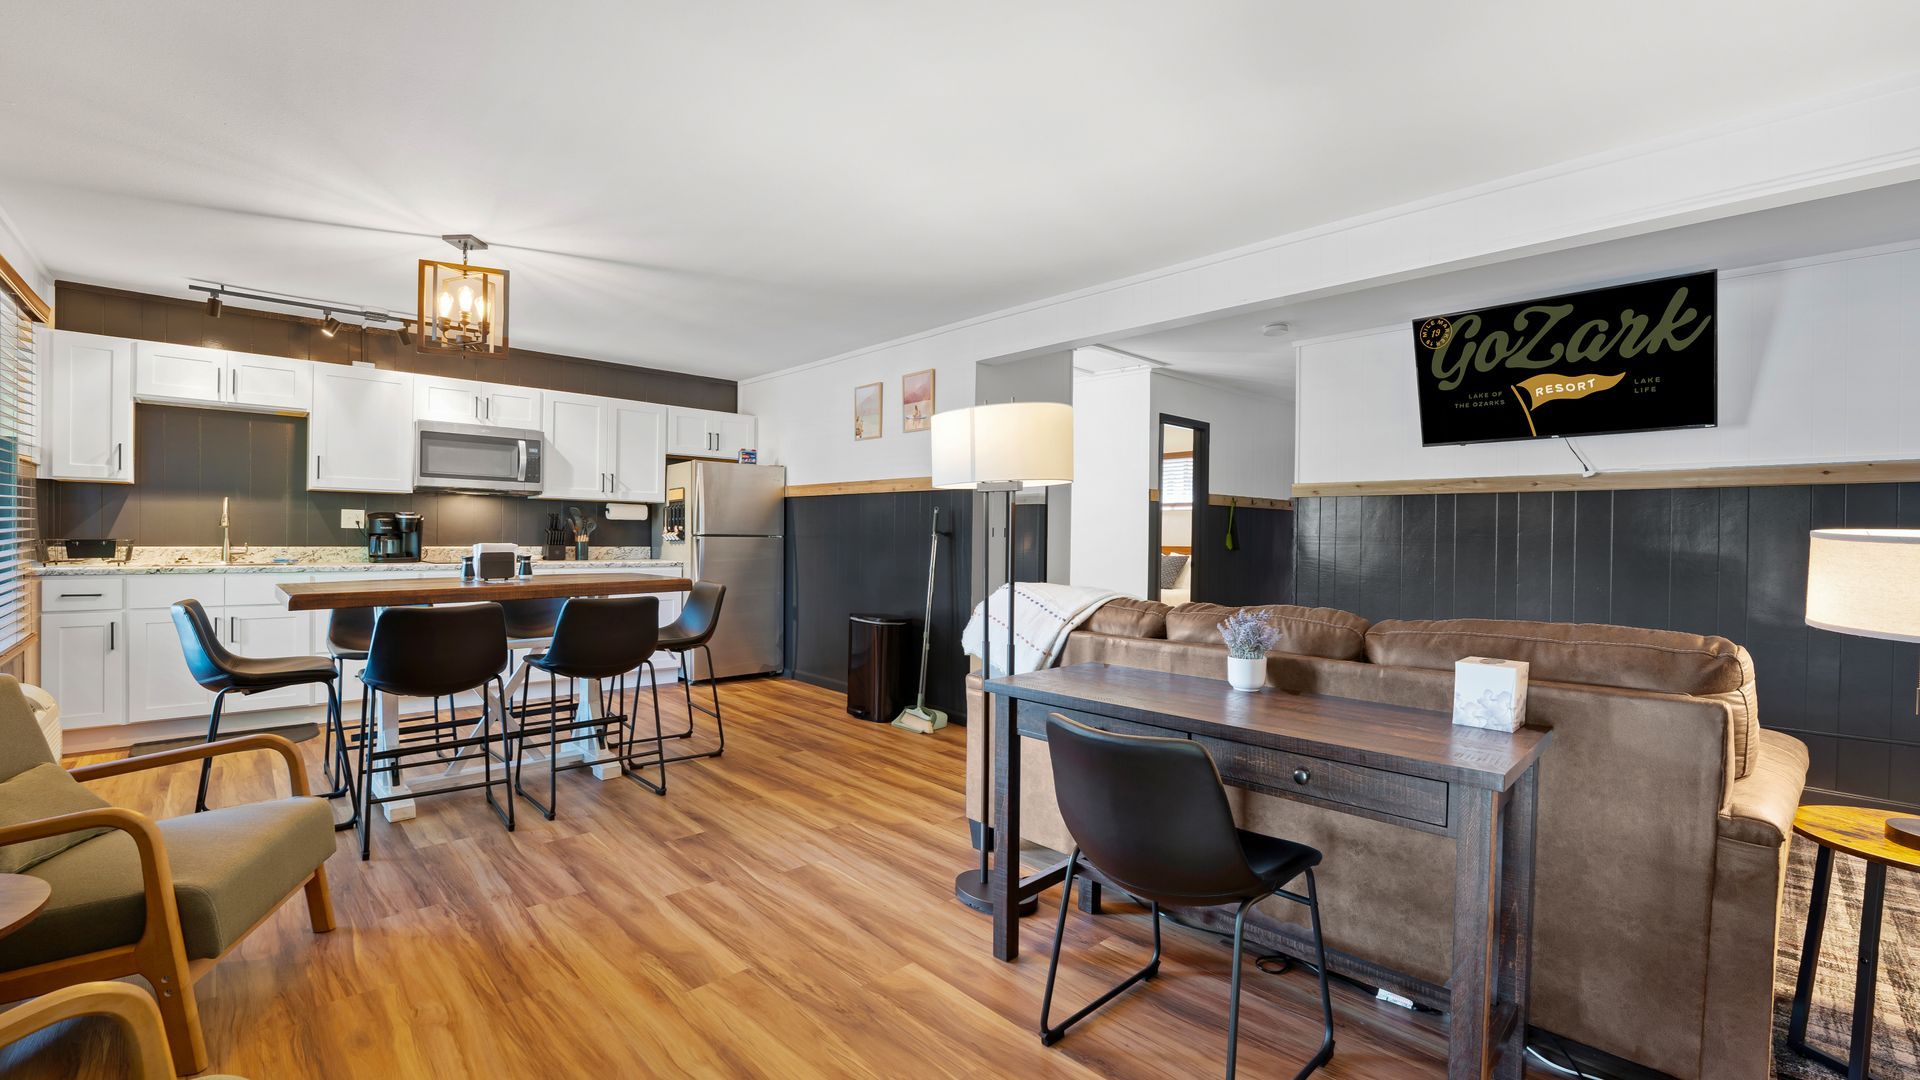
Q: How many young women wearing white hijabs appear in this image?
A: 0